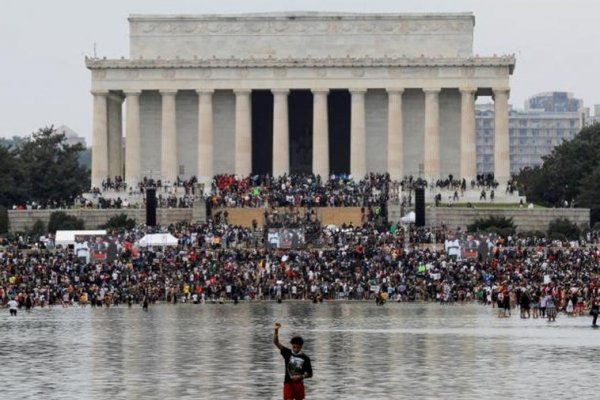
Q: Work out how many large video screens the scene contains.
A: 3